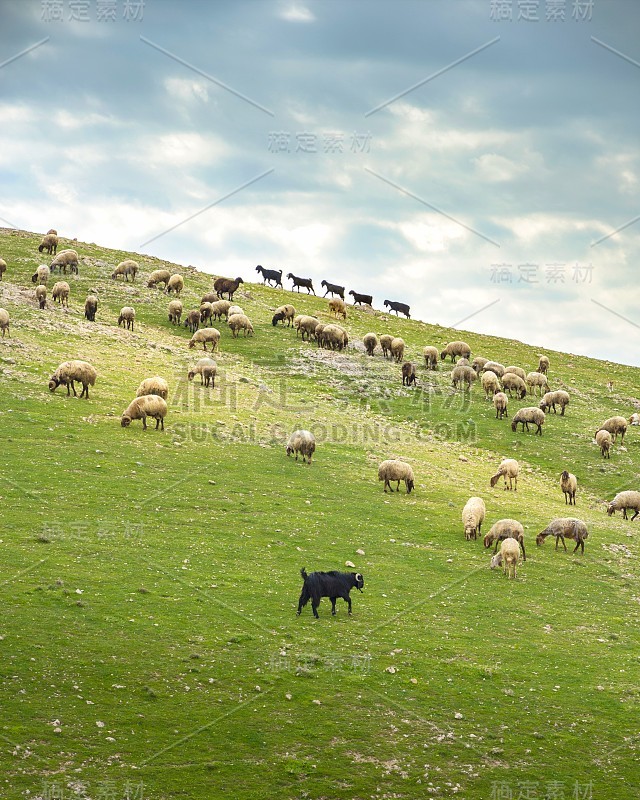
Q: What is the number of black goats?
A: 6